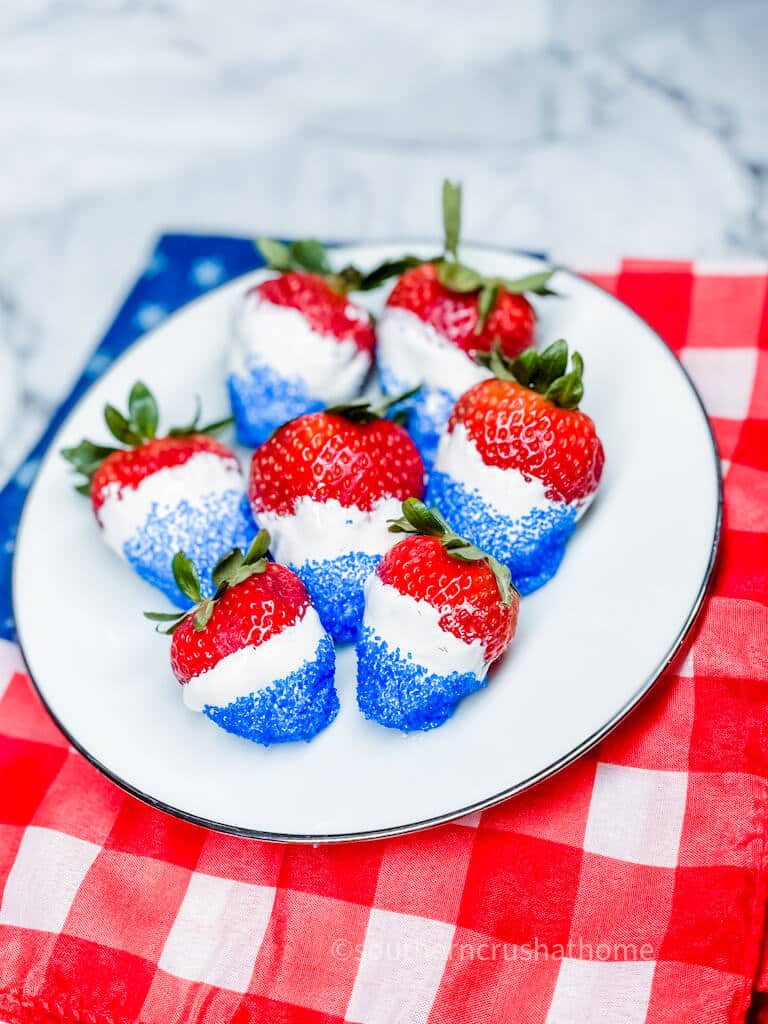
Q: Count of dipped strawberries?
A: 7